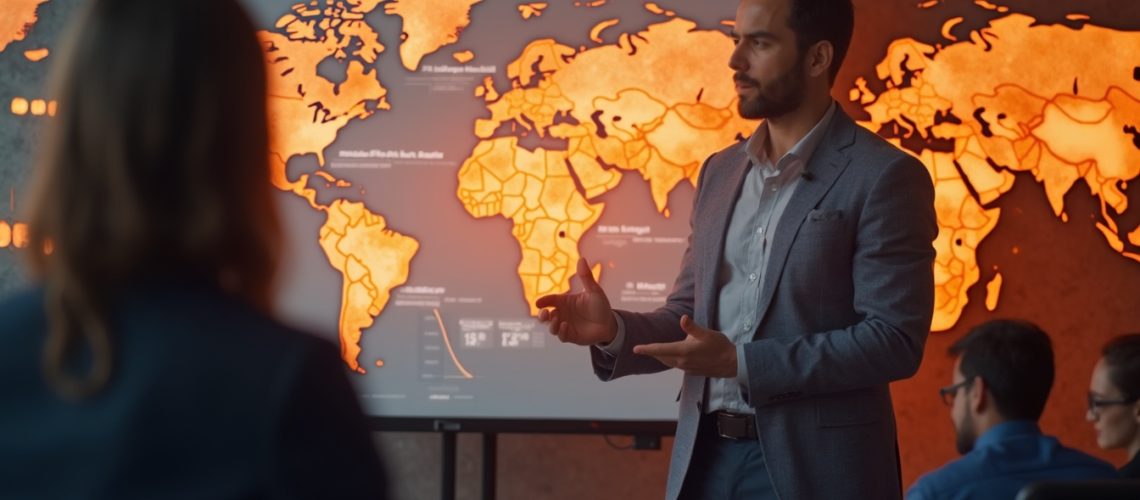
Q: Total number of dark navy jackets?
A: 1